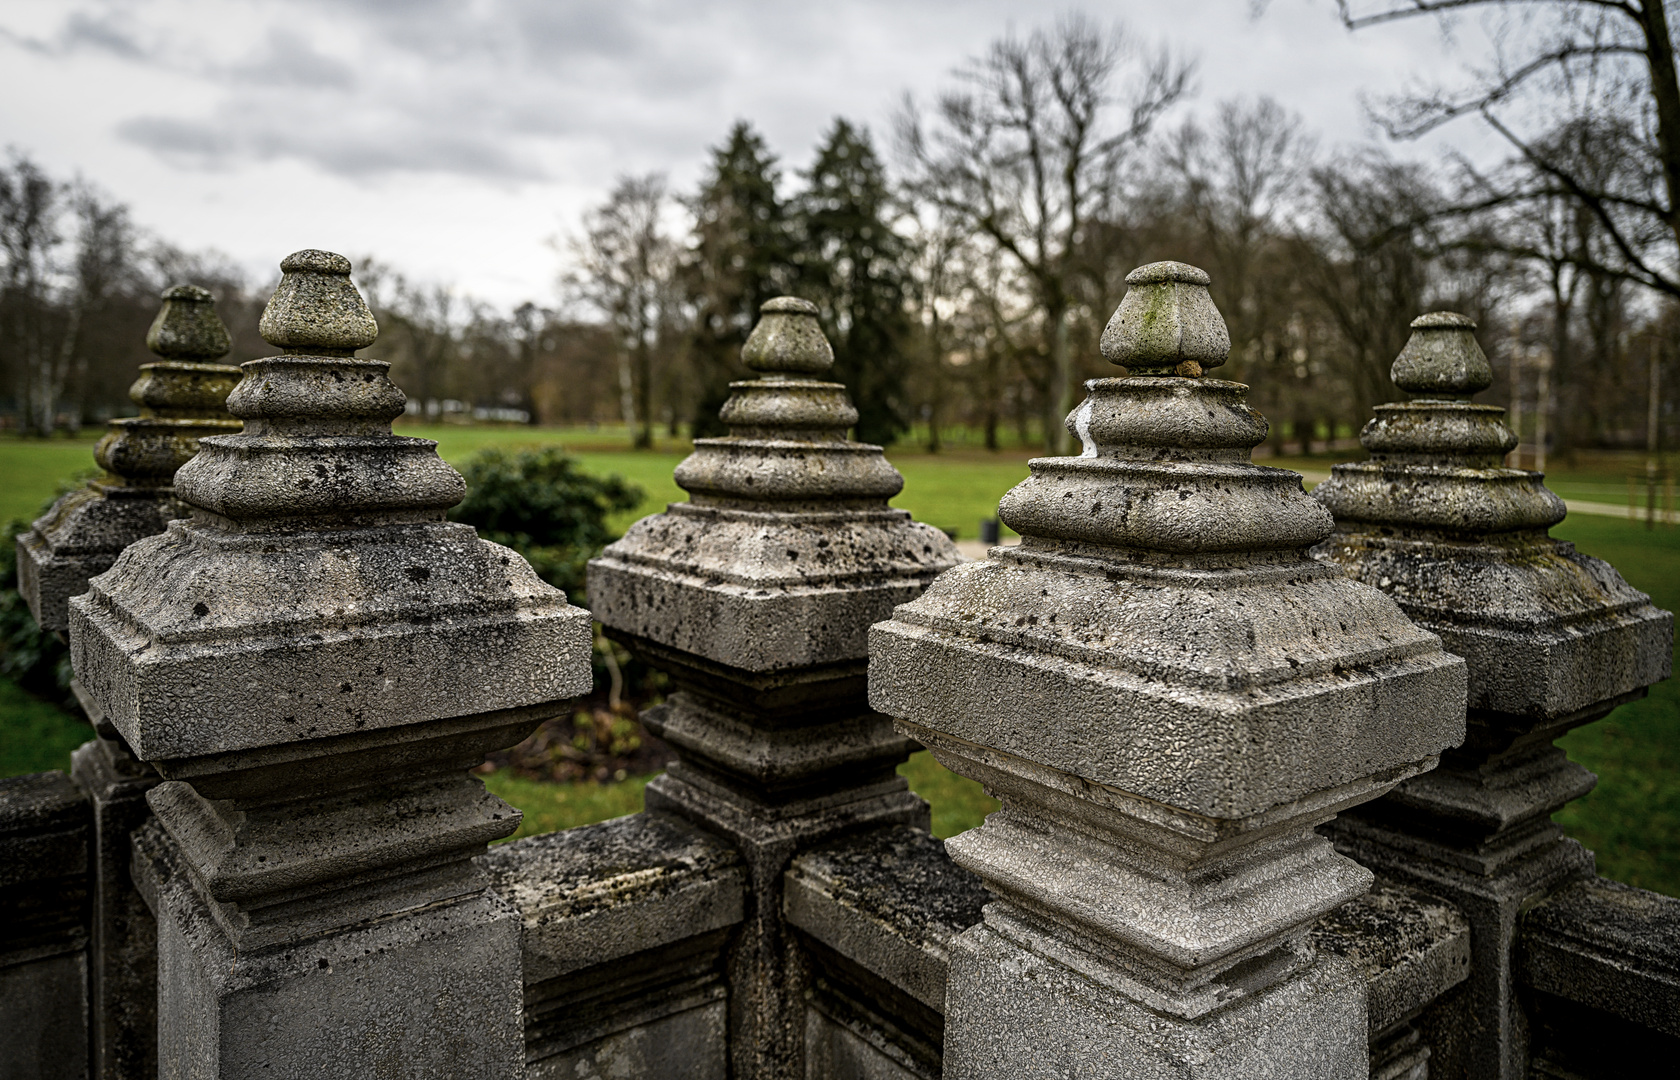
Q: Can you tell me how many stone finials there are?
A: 5